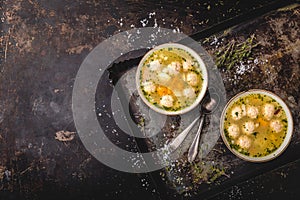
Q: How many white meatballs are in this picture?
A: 14